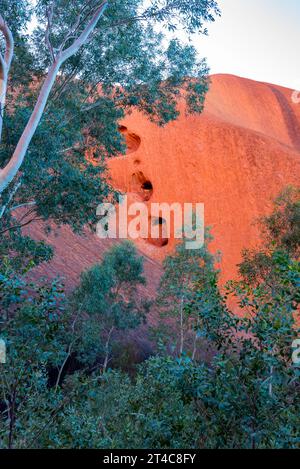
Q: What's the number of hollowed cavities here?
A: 3